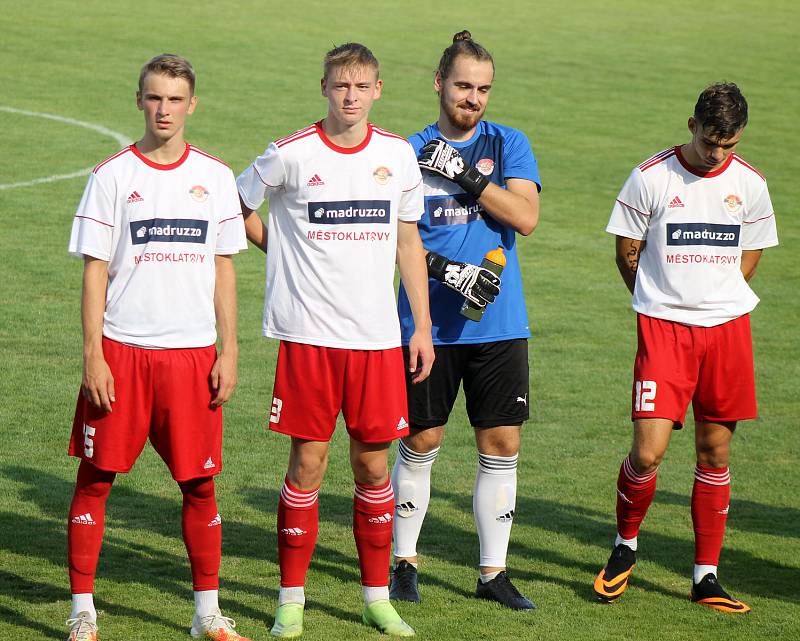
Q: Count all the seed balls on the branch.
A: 0